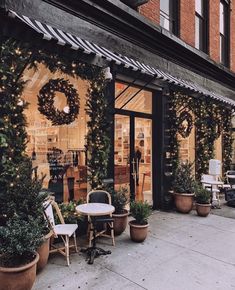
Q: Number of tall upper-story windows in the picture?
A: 3